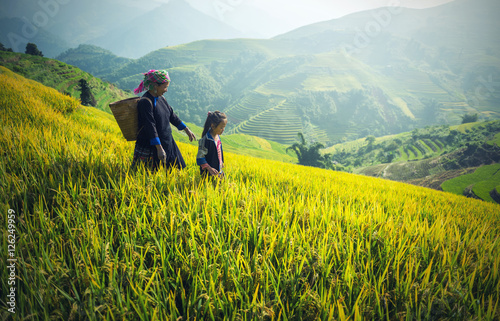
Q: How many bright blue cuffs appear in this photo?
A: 3